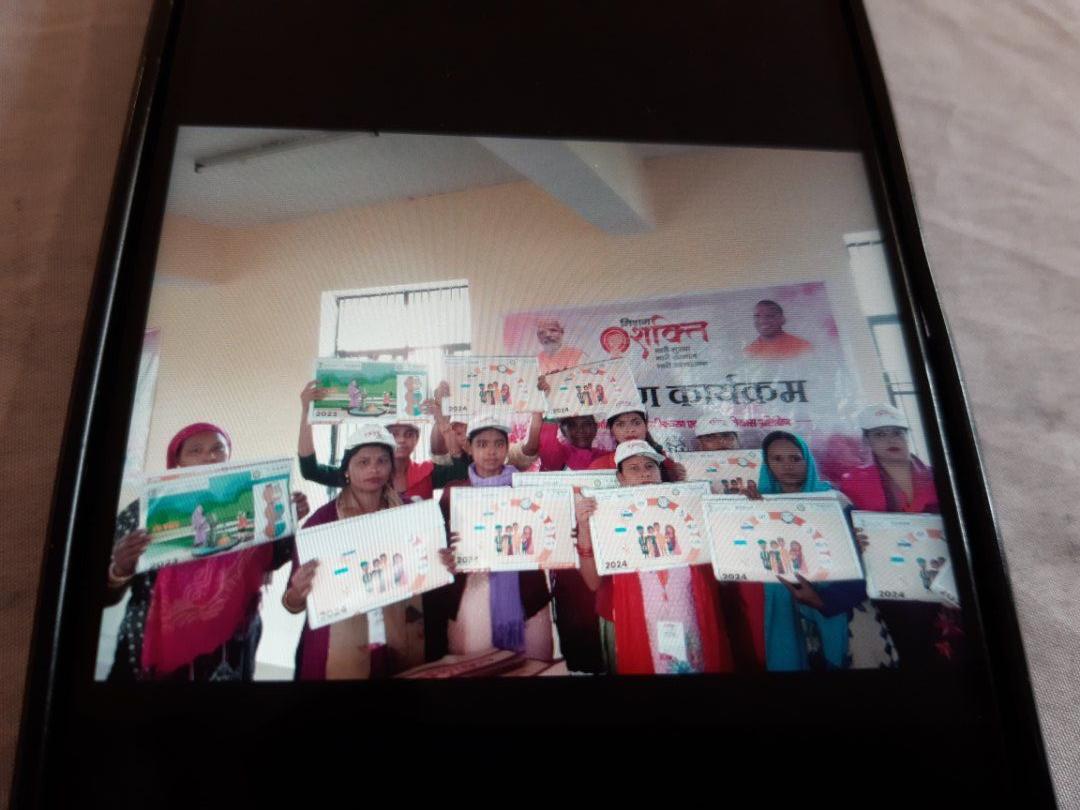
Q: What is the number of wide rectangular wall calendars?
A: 11